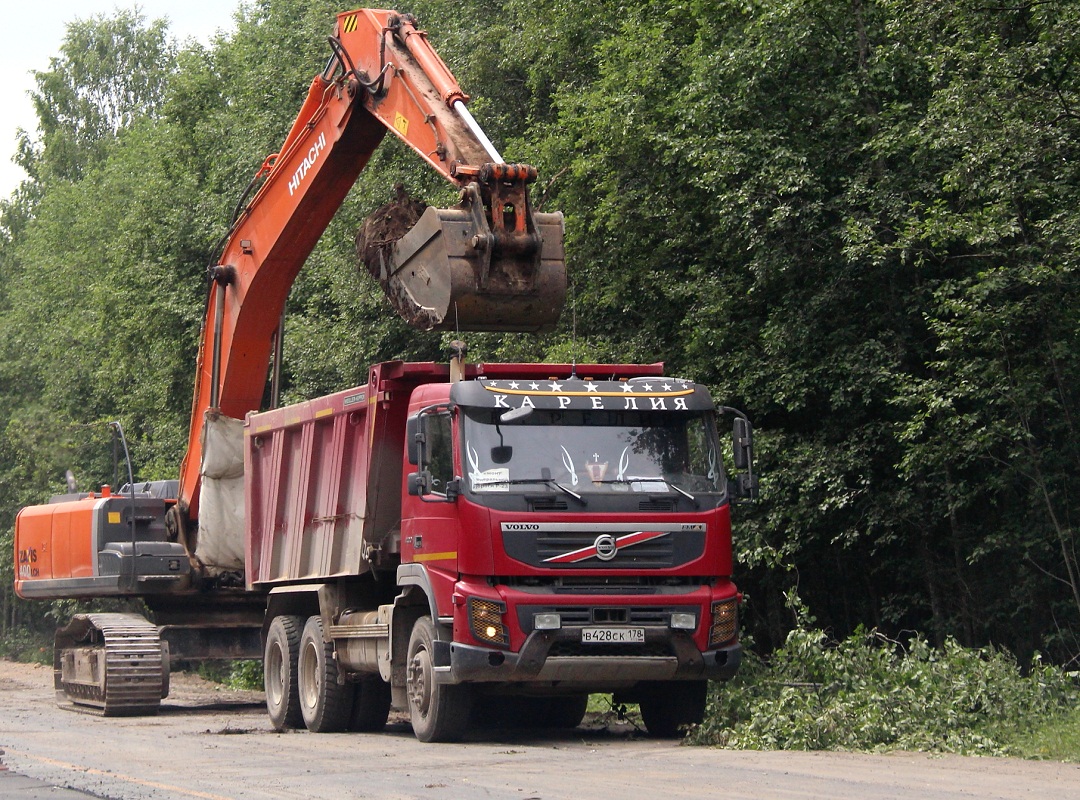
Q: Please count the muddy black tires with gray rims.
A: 3